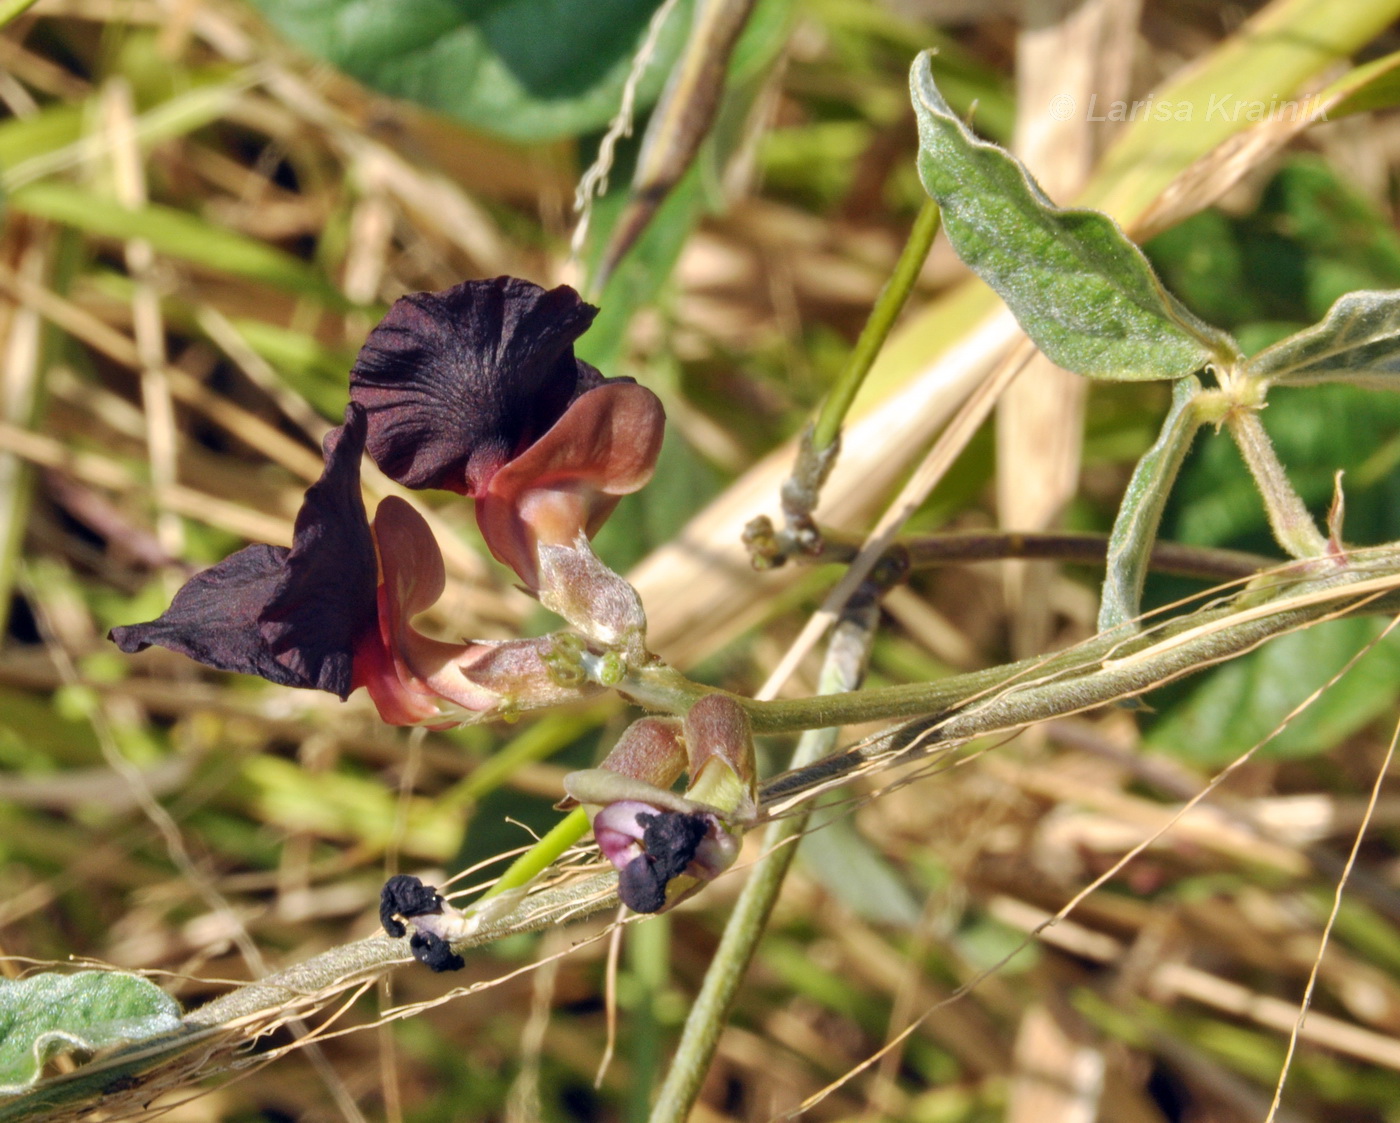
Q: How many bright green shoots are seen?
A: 2